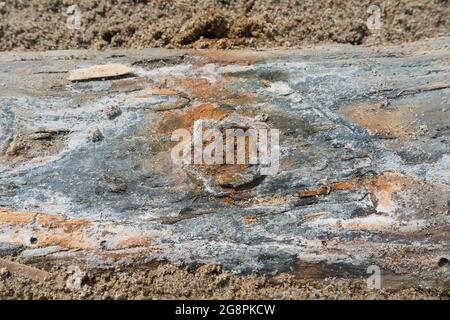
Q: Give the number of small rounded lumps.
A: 2